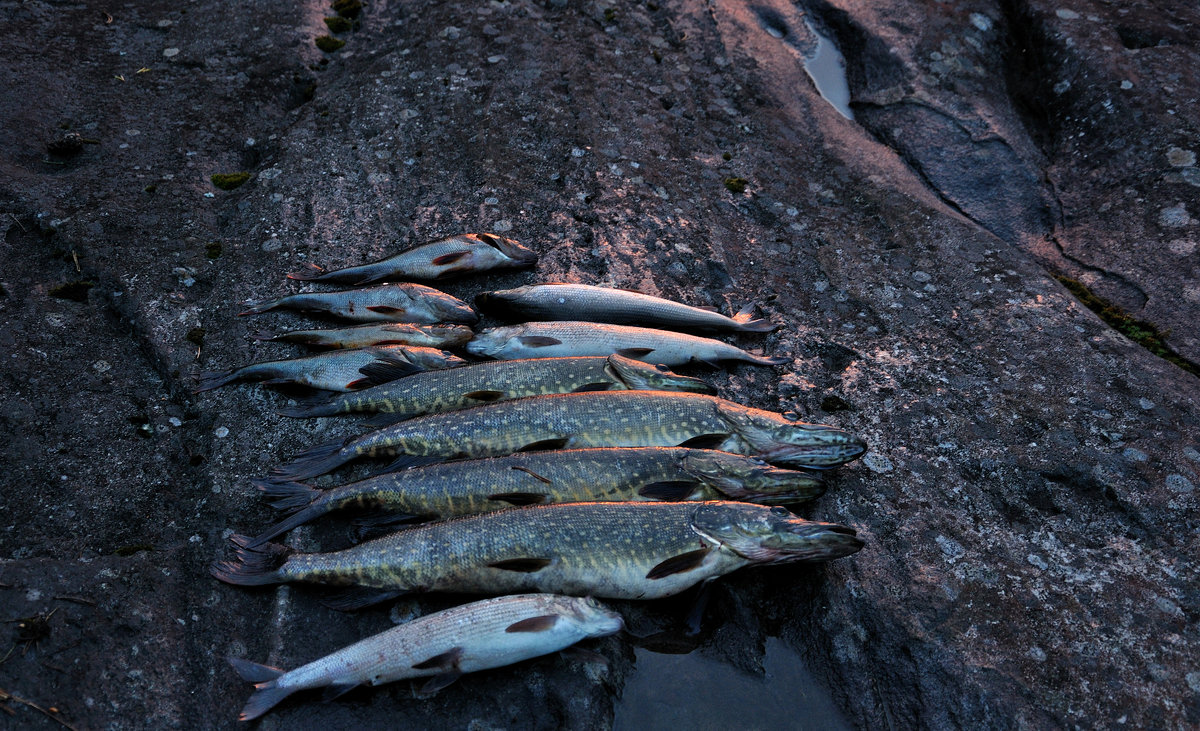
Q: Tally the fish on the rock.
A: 11